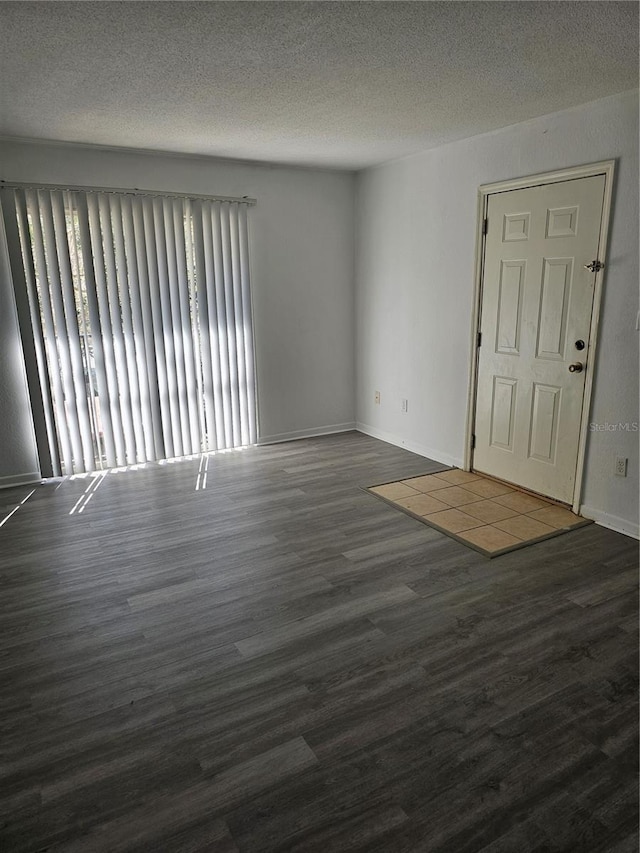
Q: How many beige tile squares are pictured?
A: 12